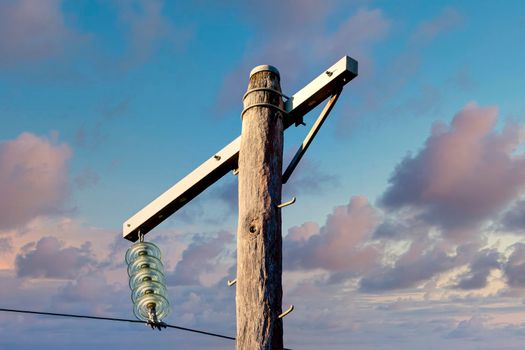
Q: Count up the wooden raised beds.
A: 0